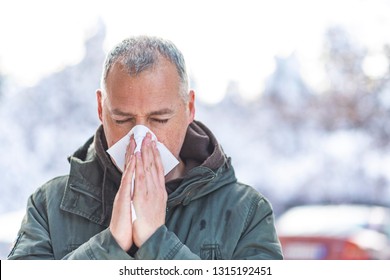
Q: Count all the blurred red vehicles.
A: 1